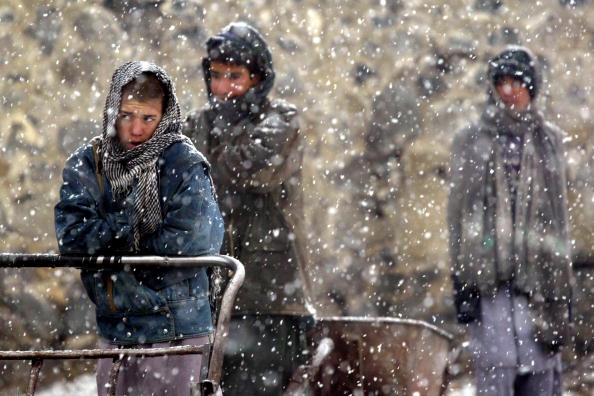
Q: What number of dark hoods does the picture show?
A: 2